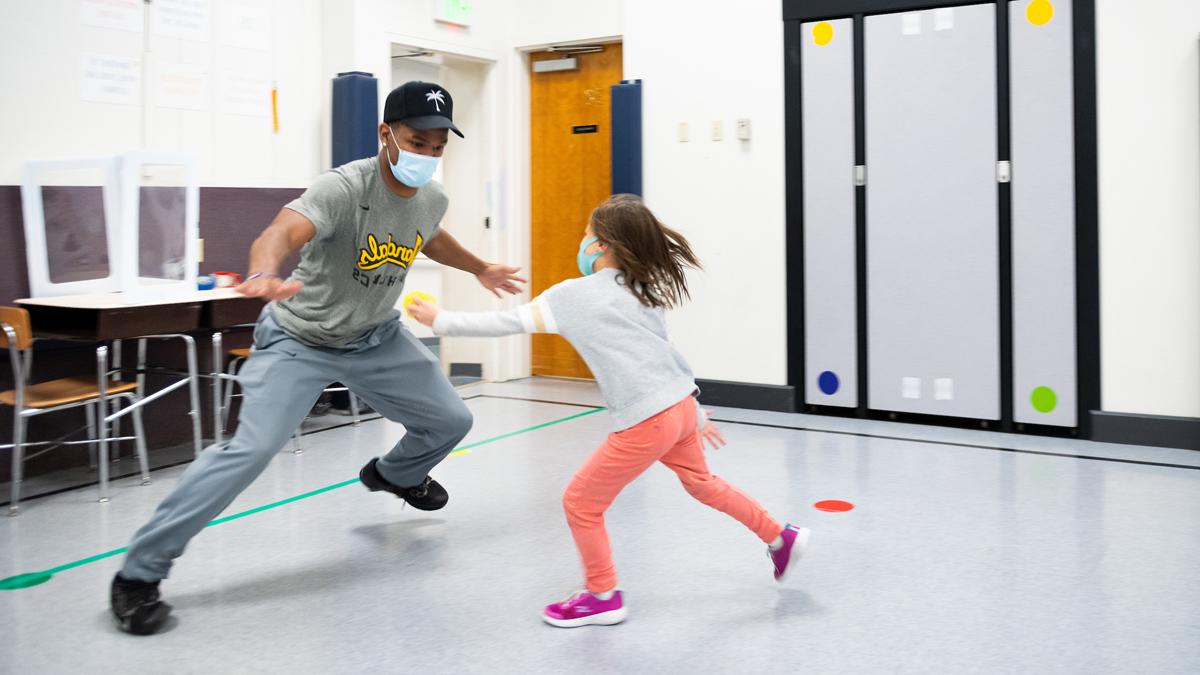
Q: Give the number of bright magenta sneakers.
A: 2